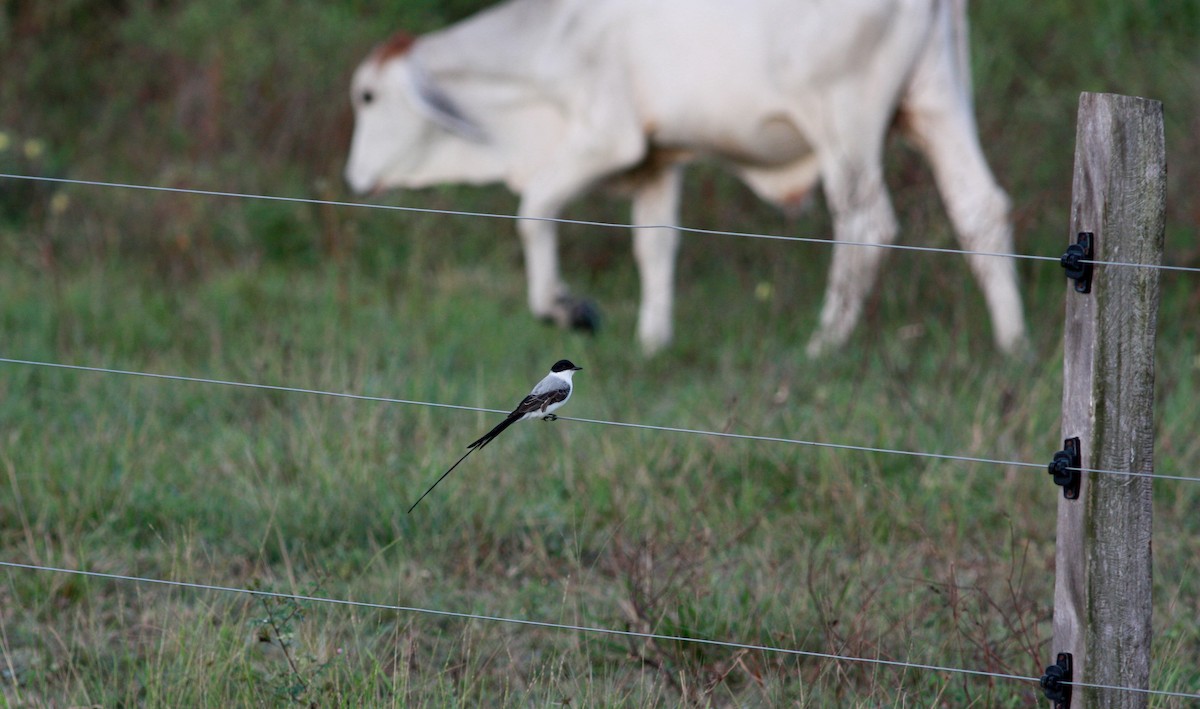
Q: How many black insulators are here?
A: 3